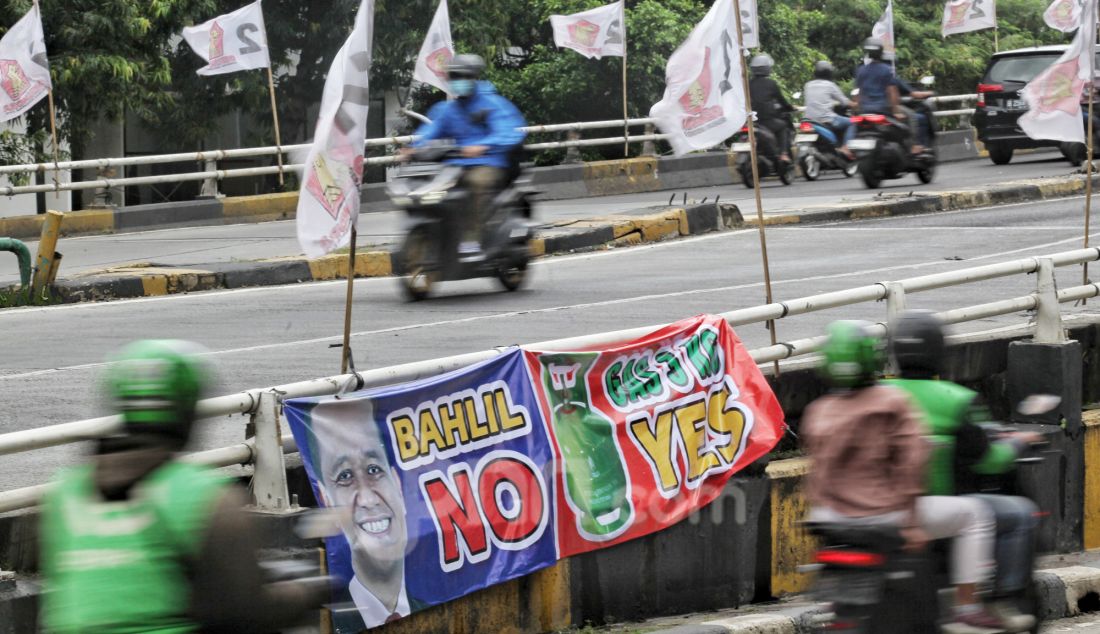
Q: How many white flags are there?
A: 11